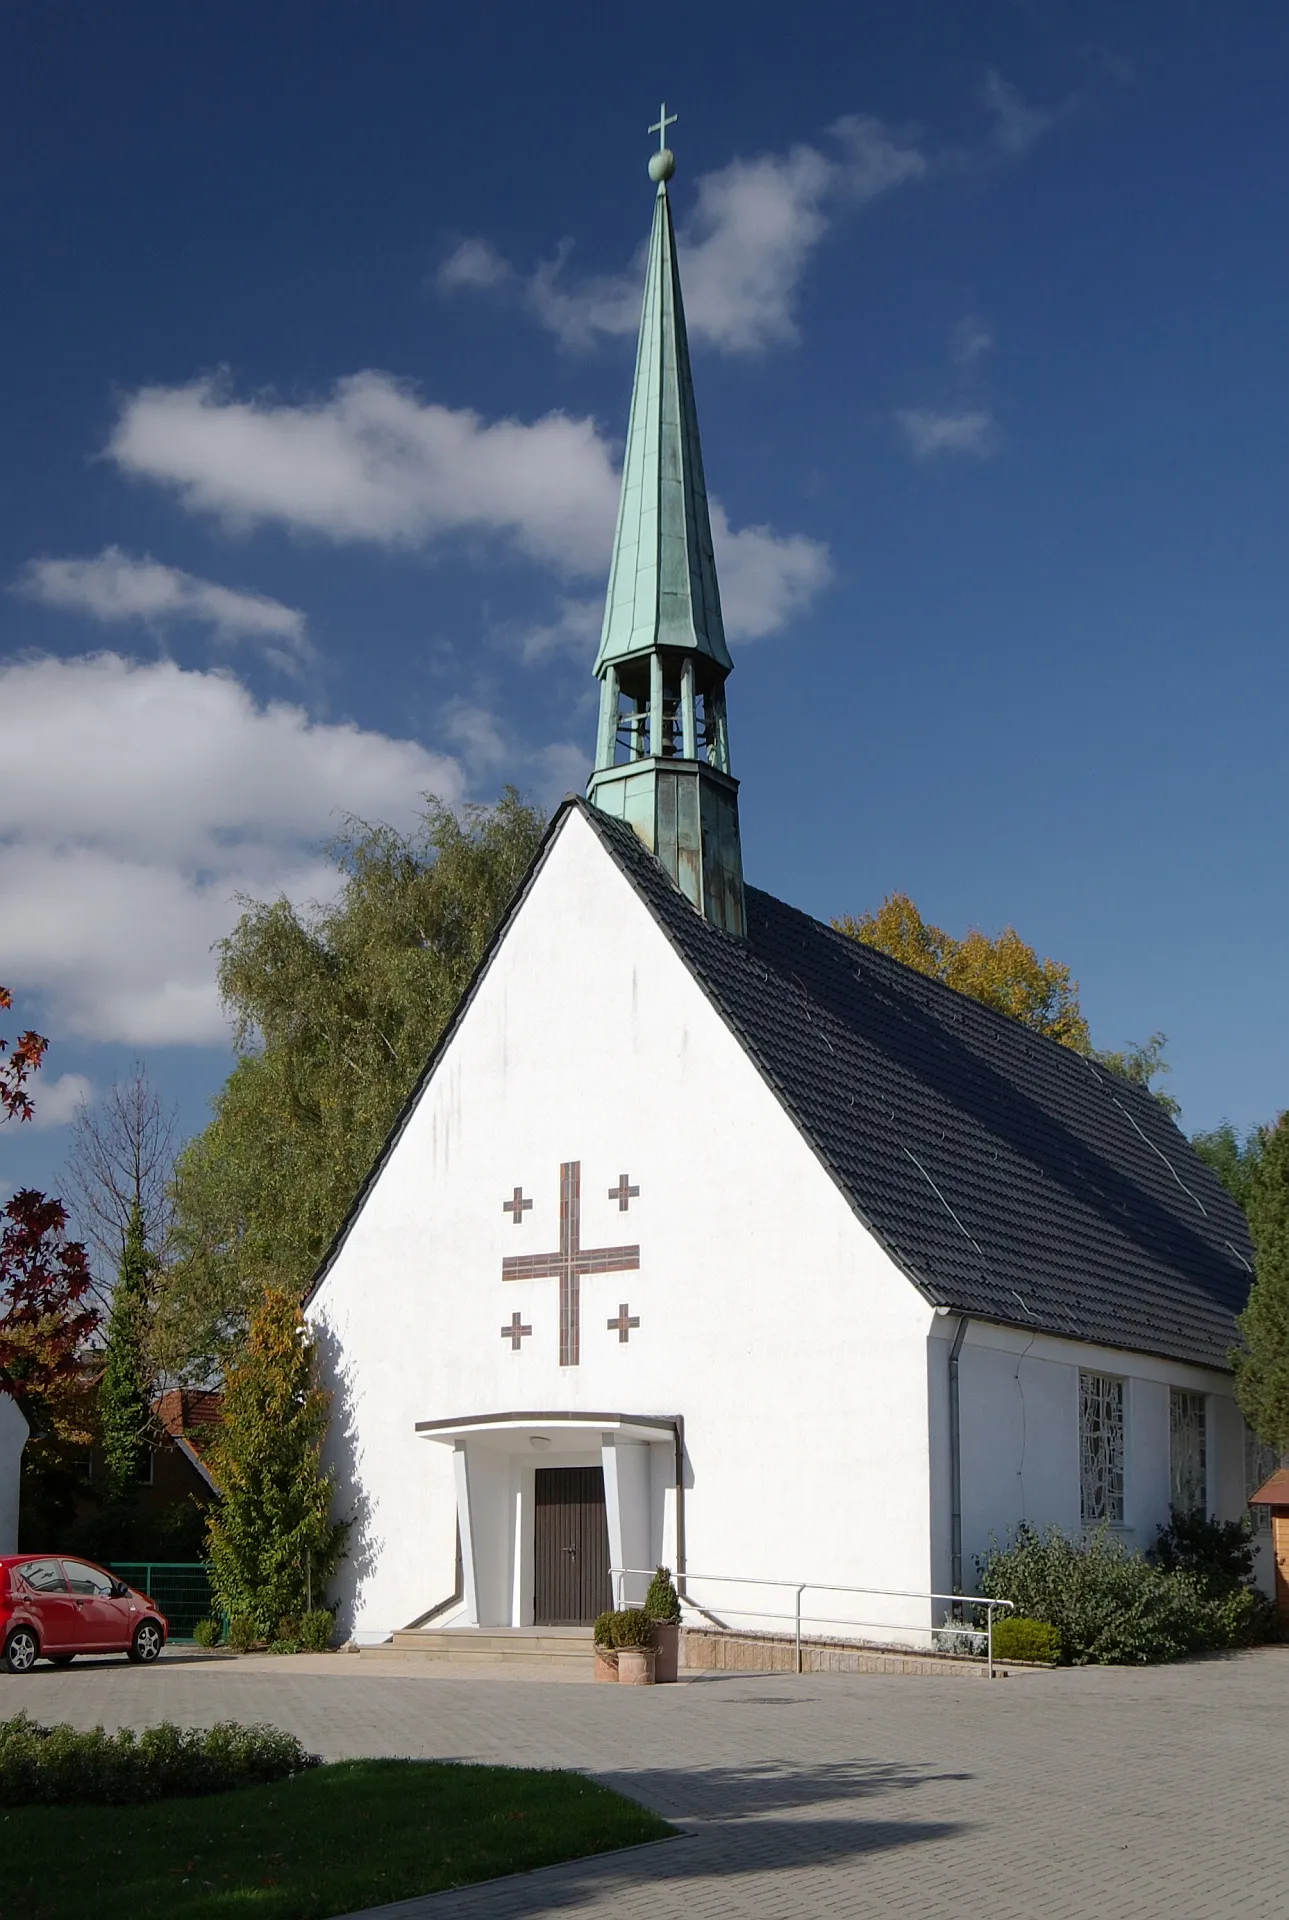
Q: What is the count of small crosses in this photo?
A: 4